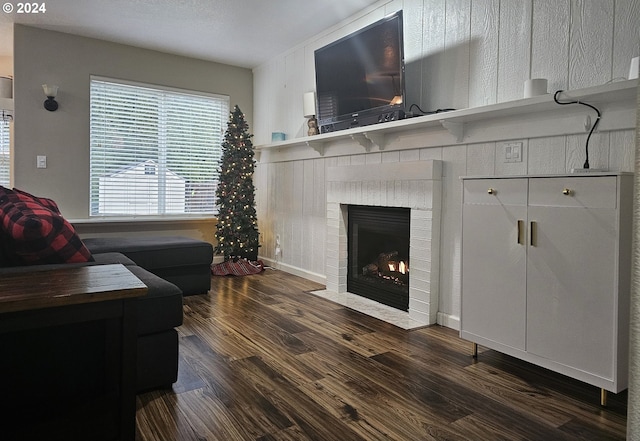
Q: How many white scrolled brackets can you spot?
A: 4